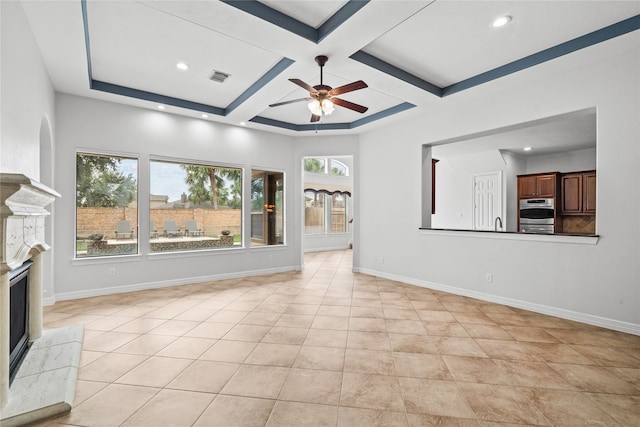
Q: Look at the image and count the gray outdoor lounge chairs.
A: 4